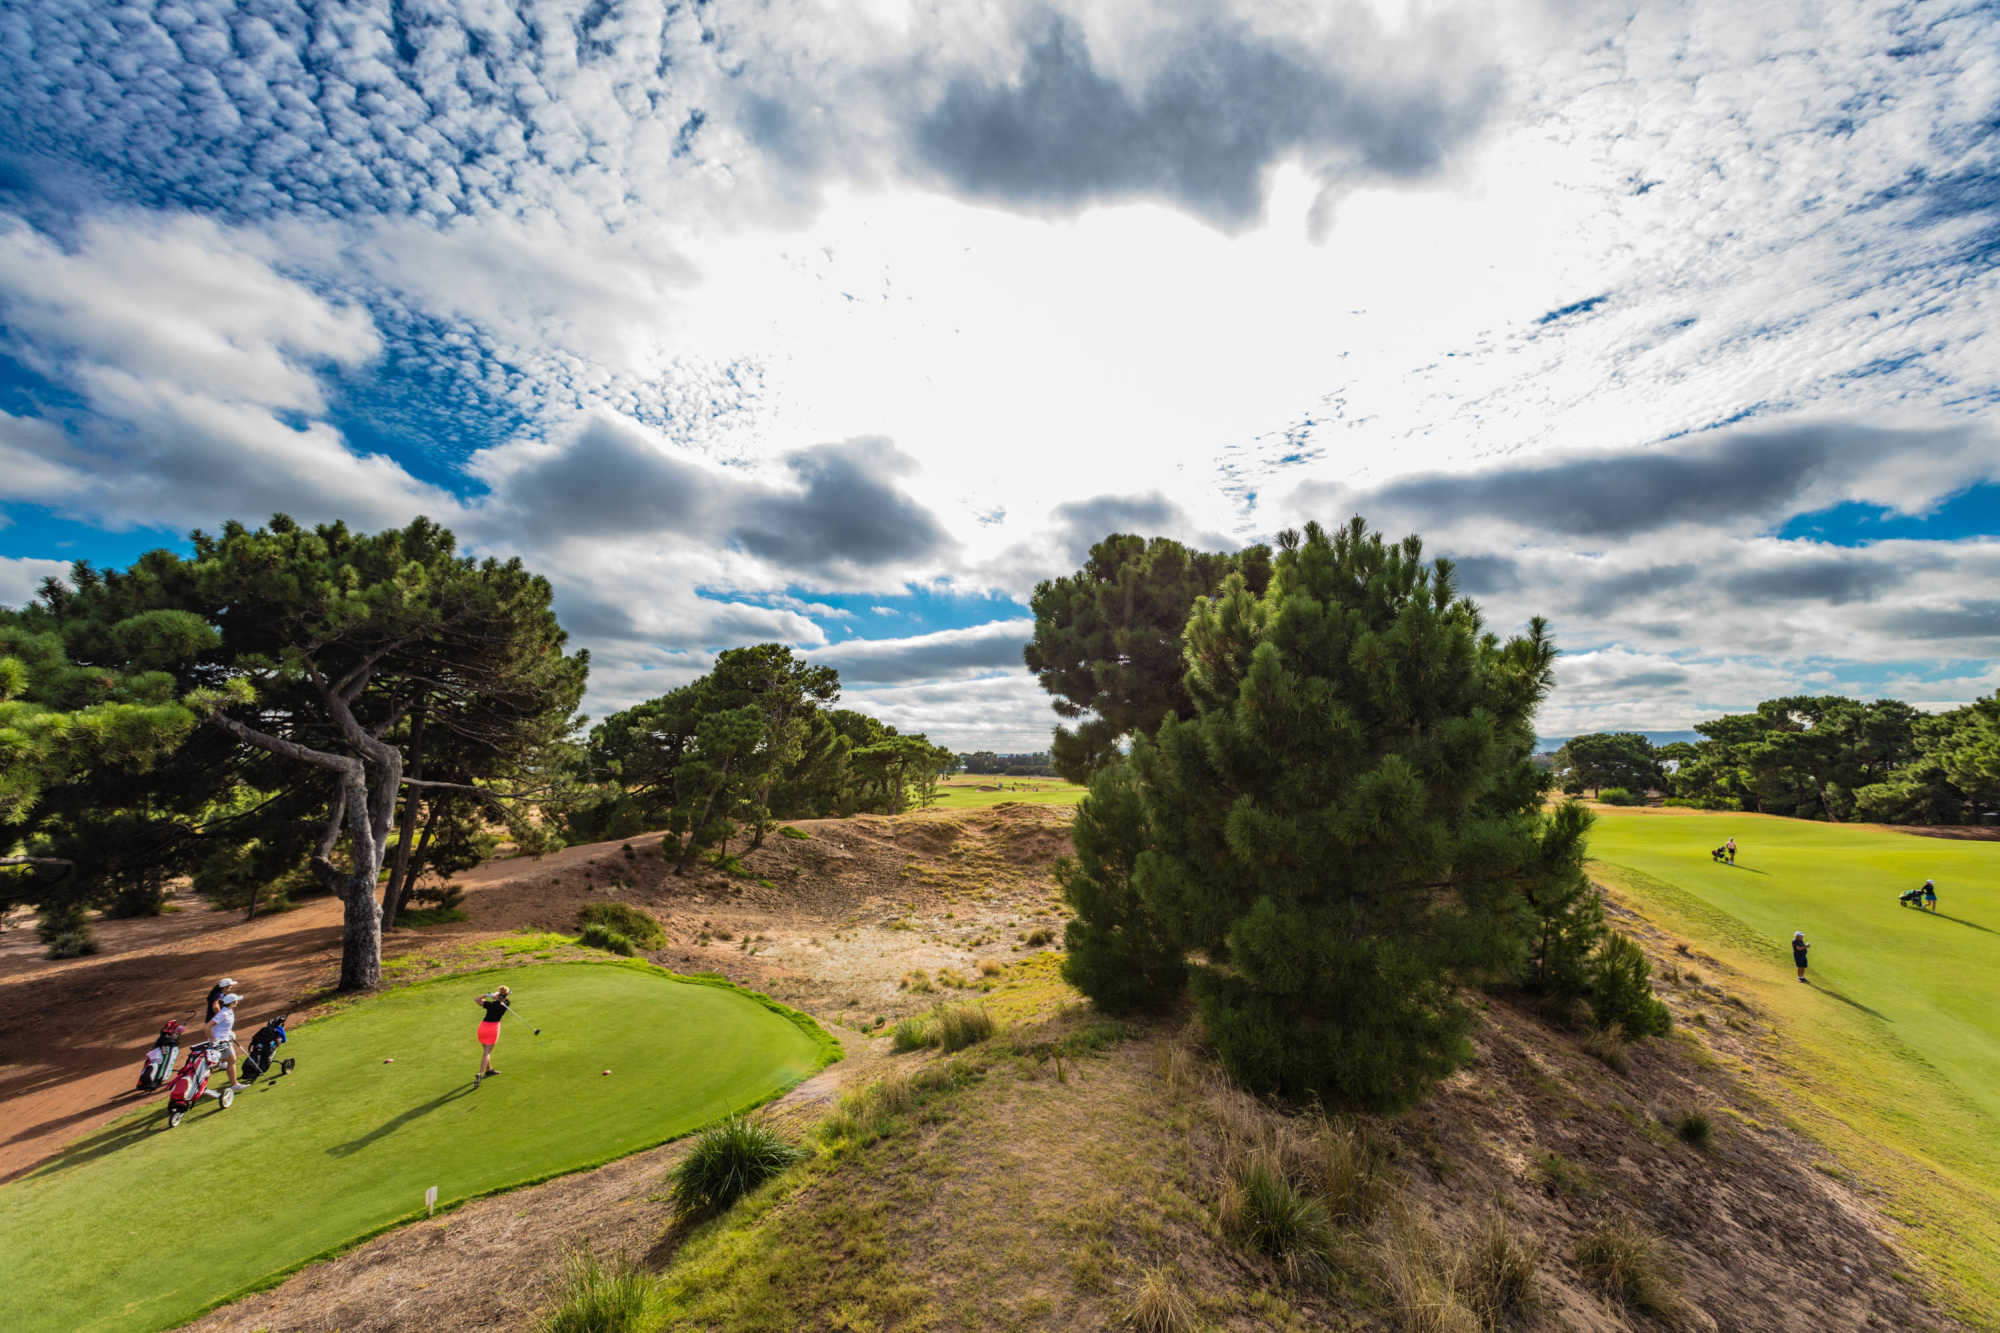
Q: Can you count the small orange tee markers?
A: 2